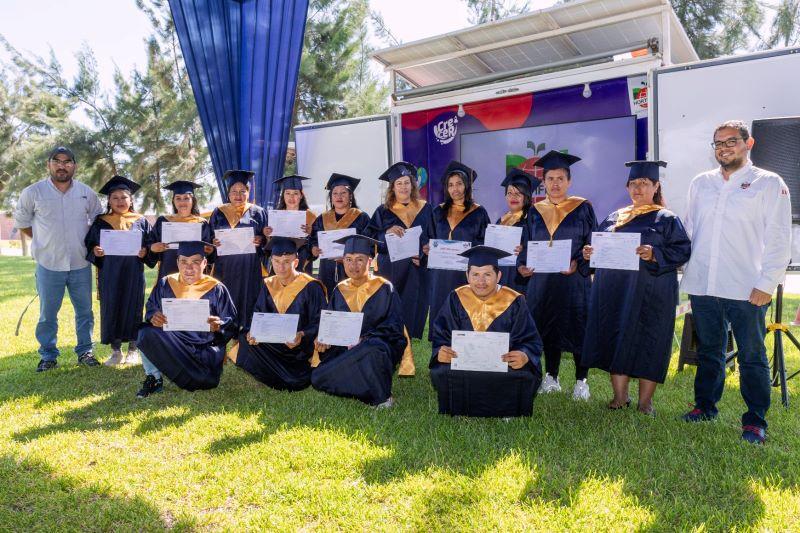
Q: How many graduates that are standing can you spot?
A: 10